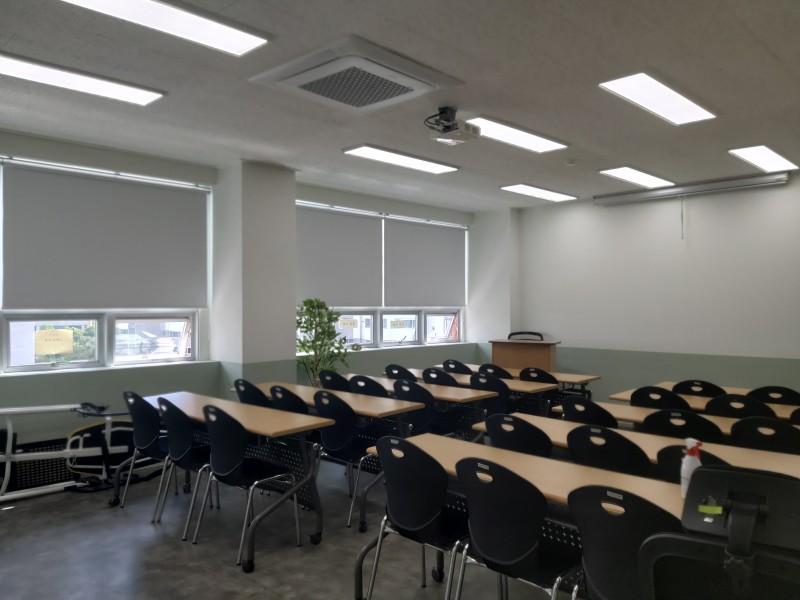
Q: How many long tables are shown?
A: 10